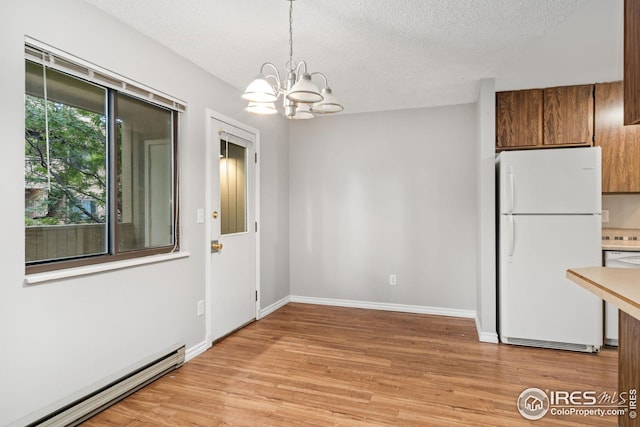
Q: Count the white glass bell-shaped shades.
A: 5